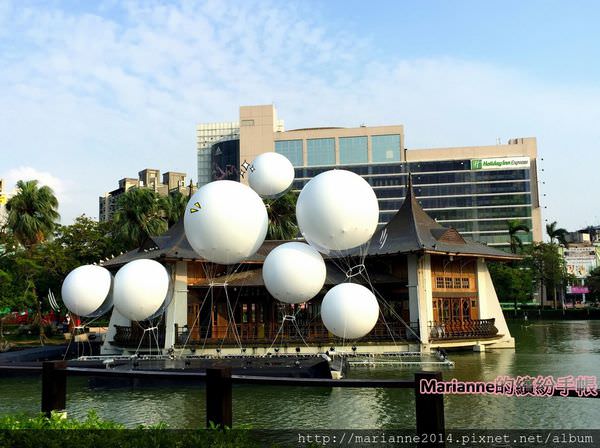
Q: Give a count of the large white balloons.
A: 7